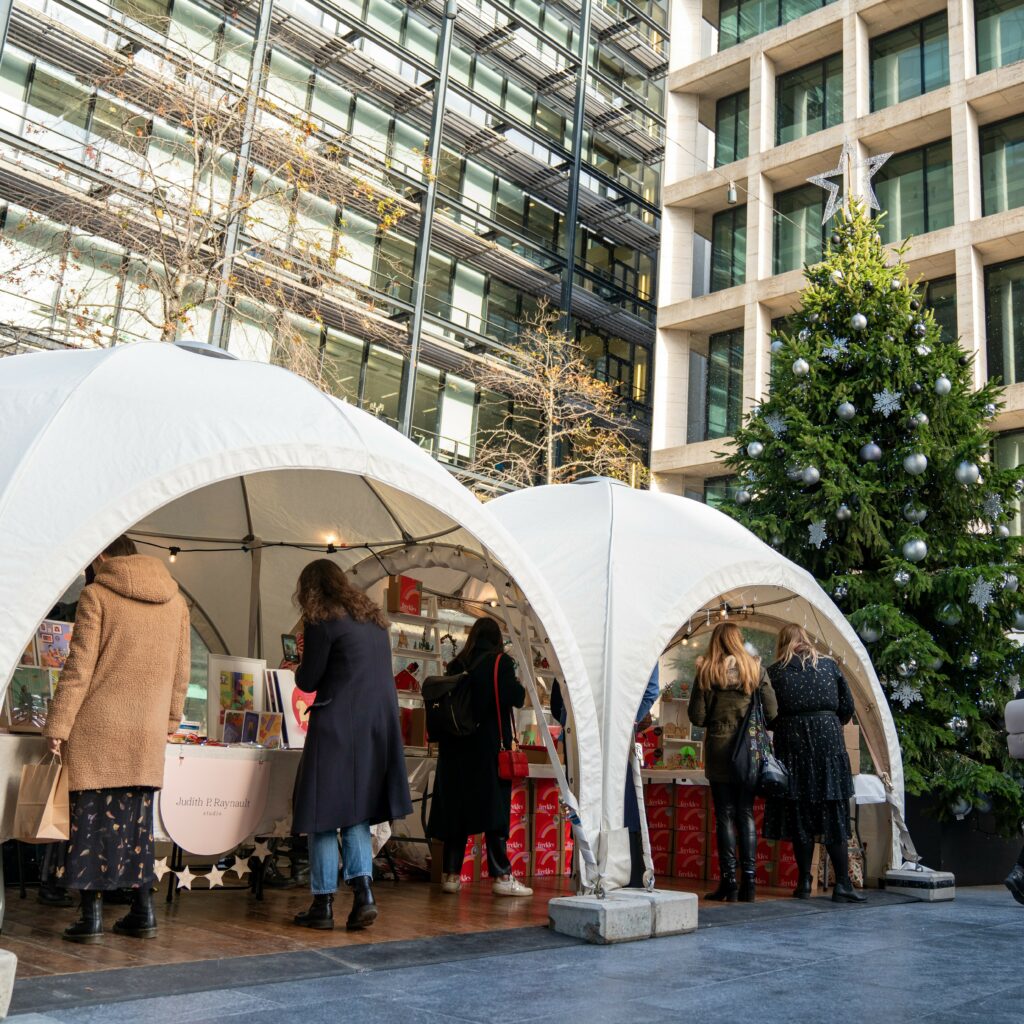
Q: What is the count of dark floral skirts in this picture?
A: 1